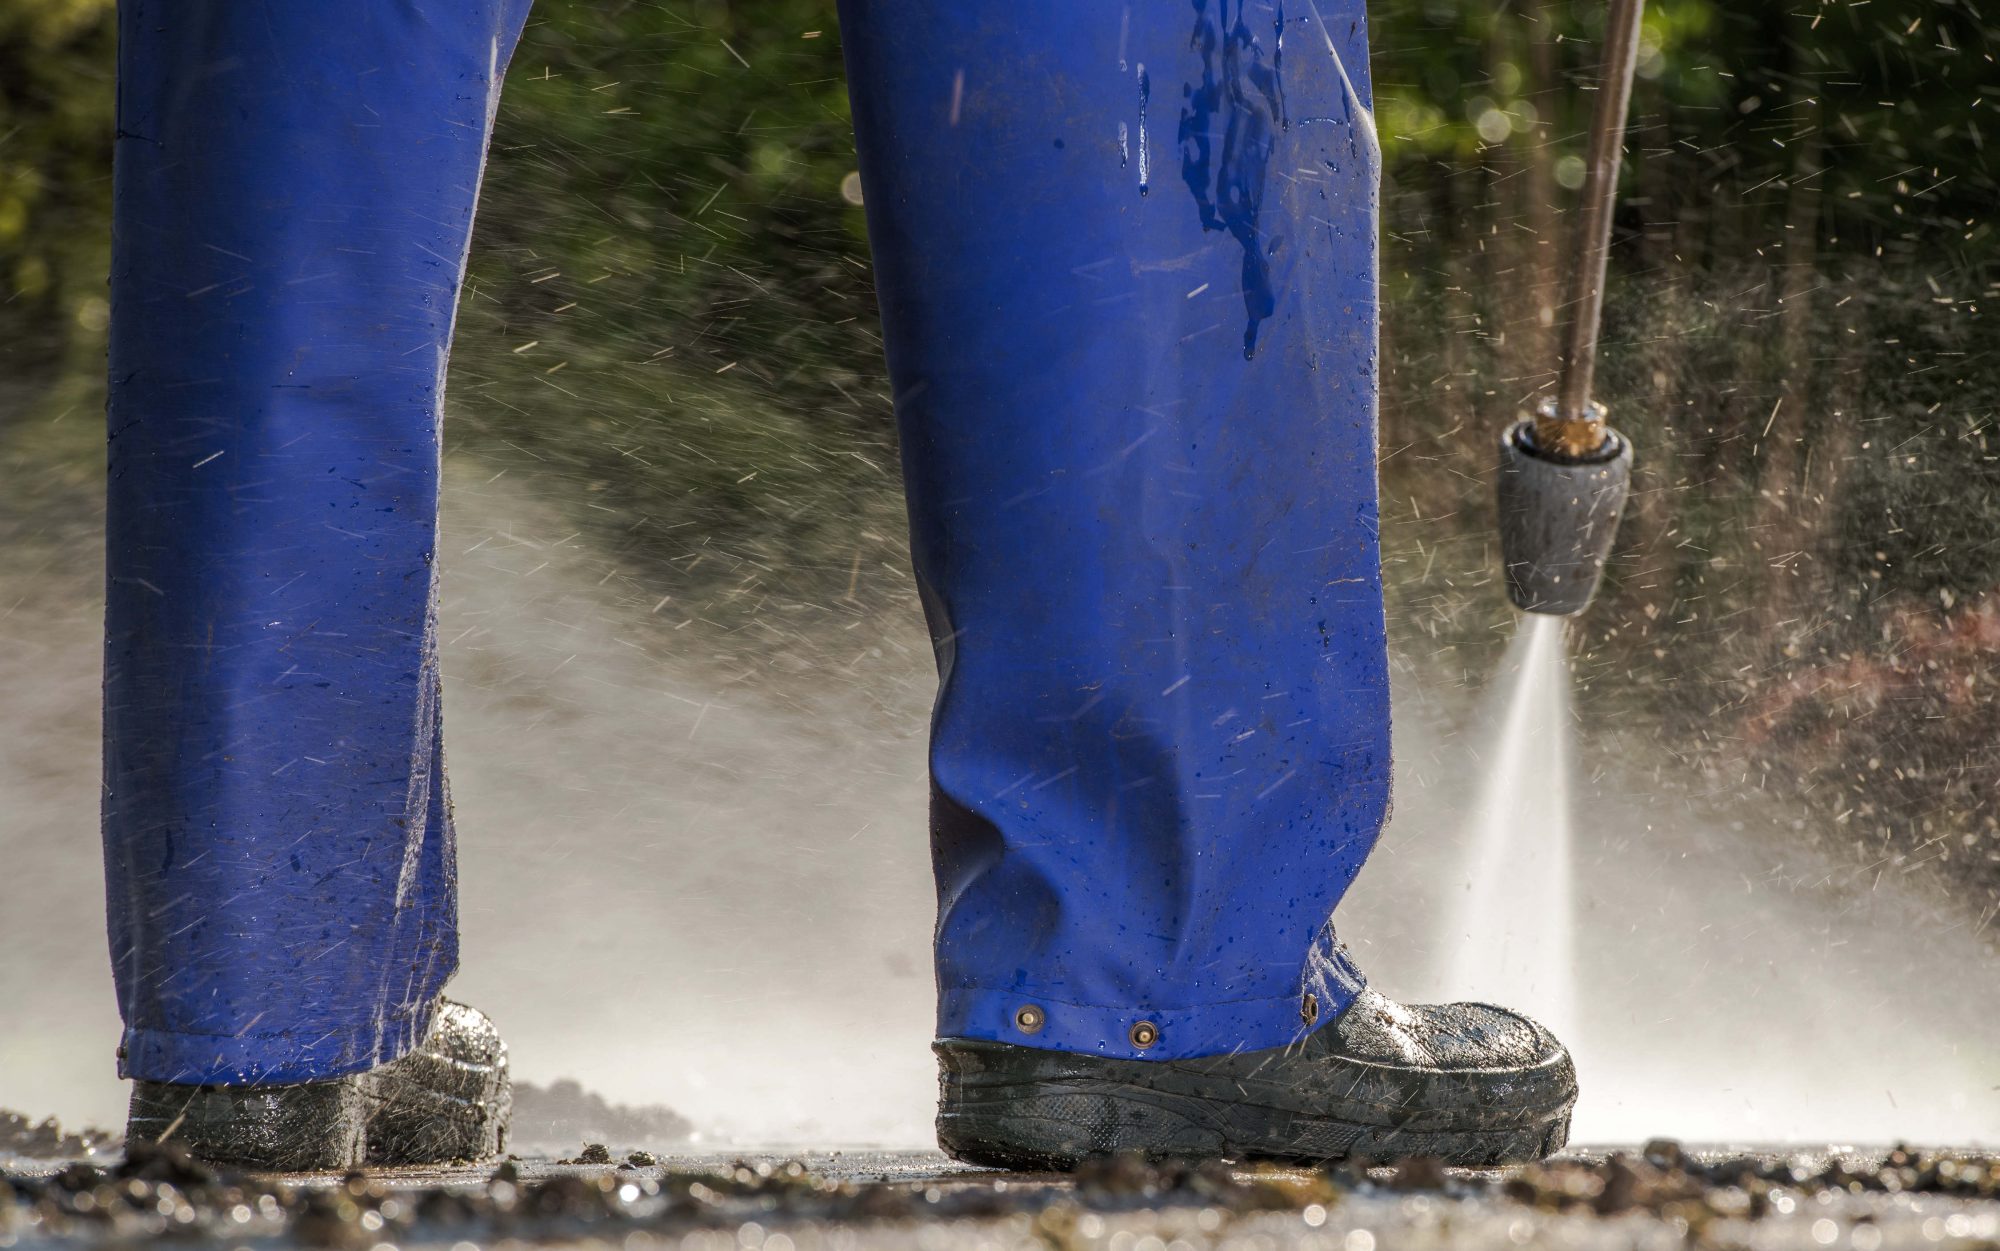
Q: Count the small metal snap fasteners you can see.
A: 3